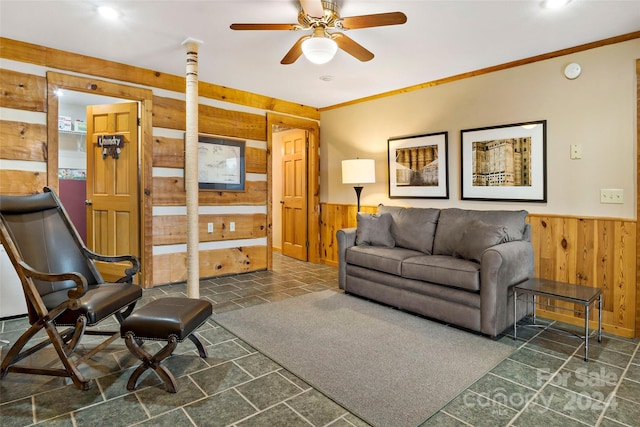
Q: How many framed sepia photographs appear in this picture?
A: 2